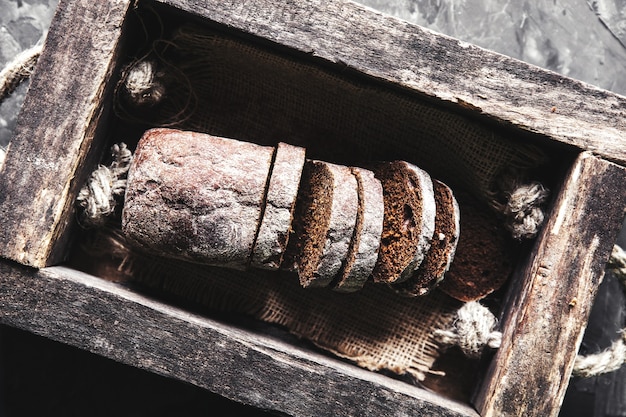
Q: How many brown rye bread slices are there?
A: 6